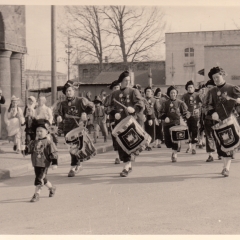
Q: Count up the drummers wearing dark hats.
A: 4